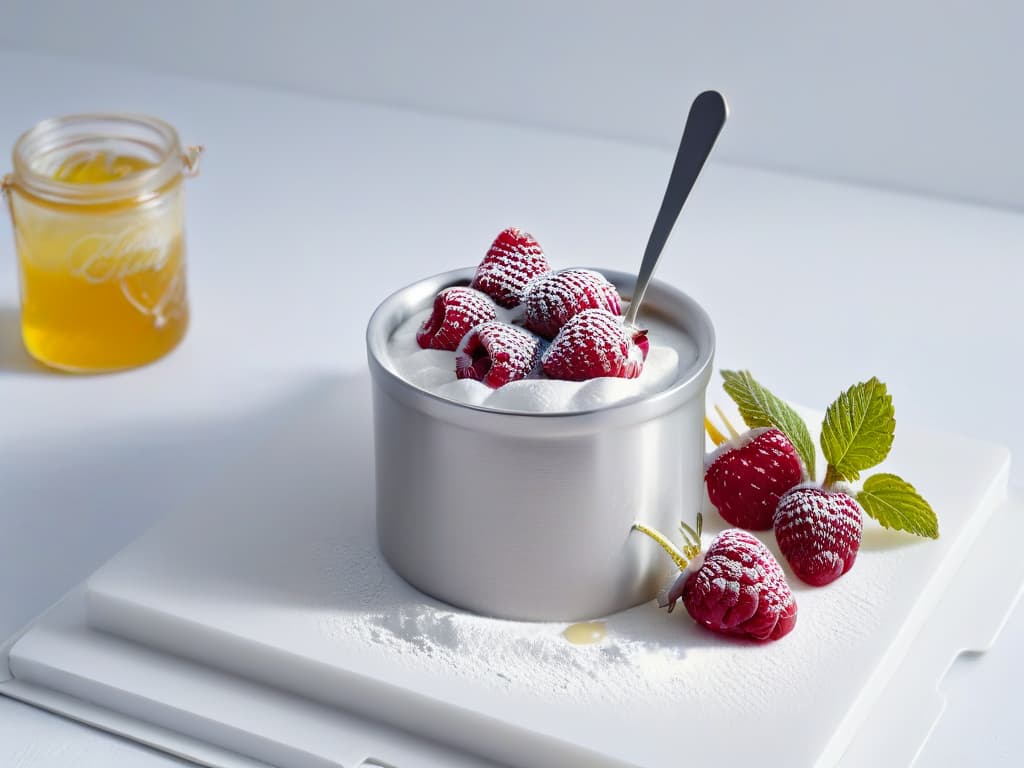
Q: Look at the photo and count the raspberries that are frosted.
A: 7